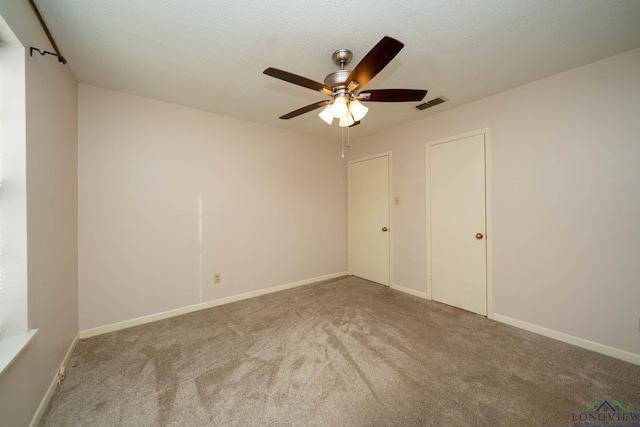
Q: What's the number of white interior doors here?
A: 2